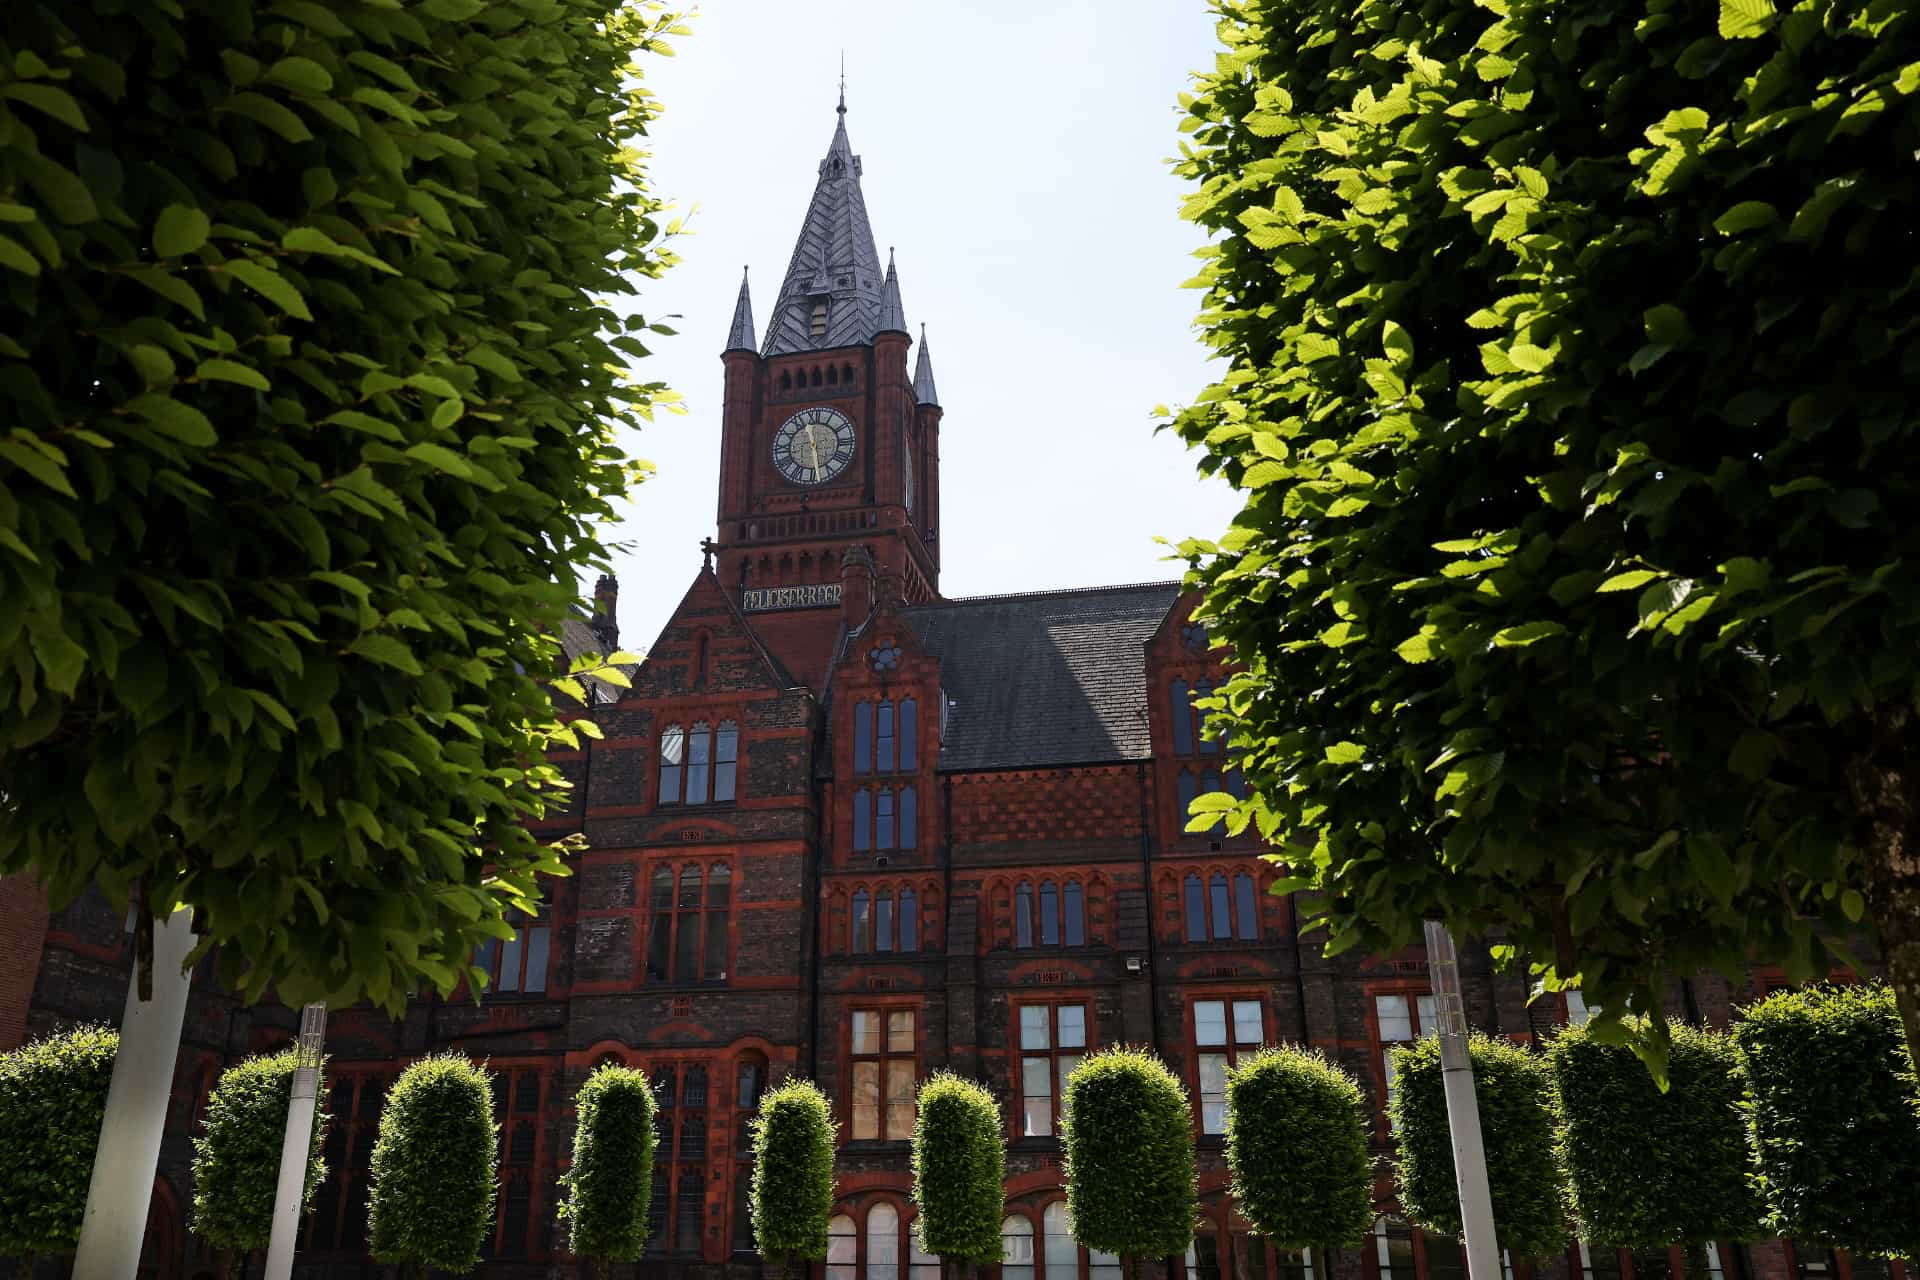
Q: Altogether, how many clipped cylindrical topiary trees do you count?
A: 11